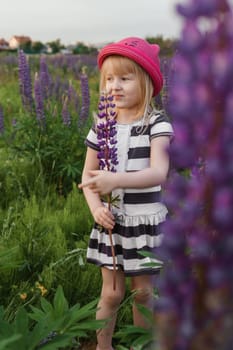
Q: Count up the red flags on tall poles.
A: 0